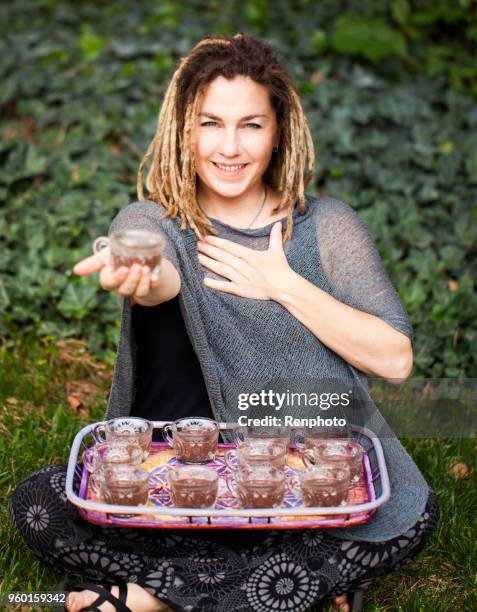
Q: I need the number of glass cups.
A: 12